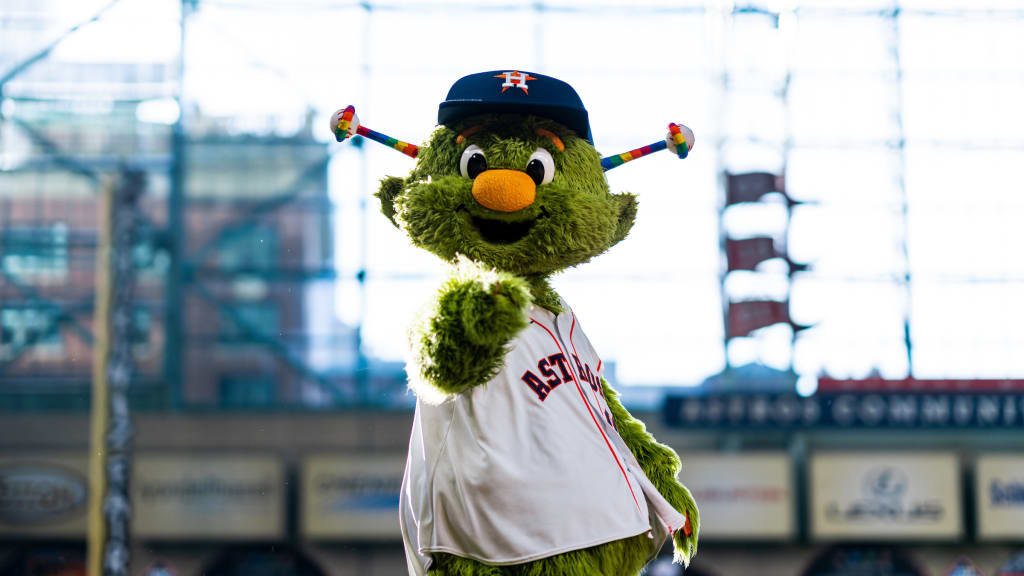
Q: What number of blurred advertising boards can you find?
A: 6